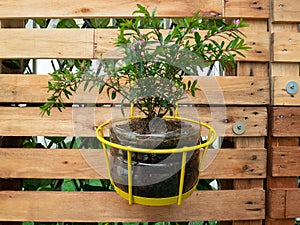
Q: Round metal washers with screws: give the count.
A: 2